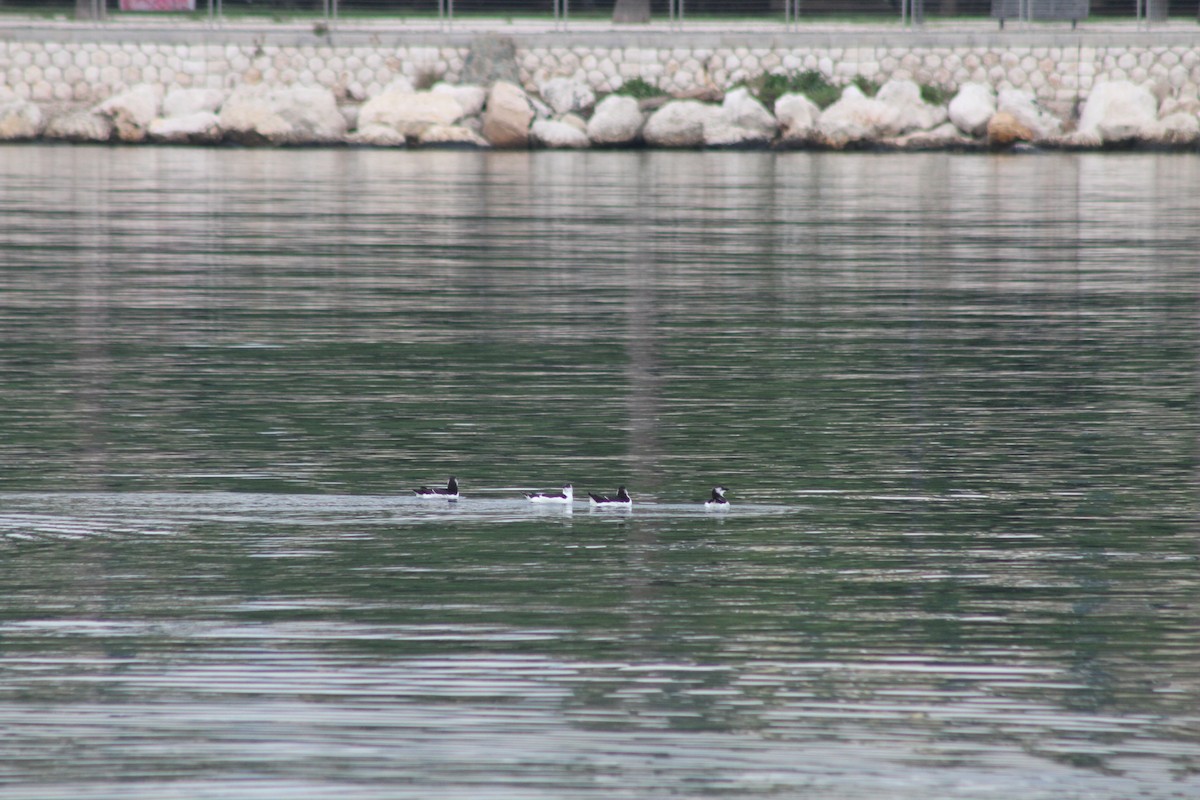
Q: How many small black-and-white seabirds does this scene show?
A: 4